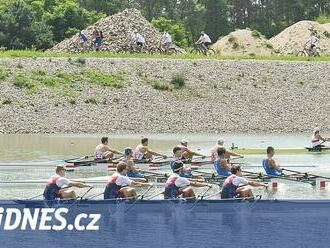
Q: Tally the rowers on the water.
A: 13